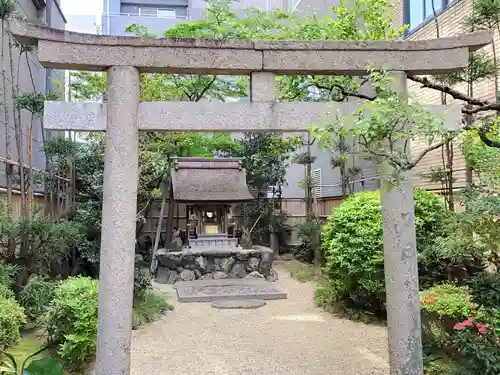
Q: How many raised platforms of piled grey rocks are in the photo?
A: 1